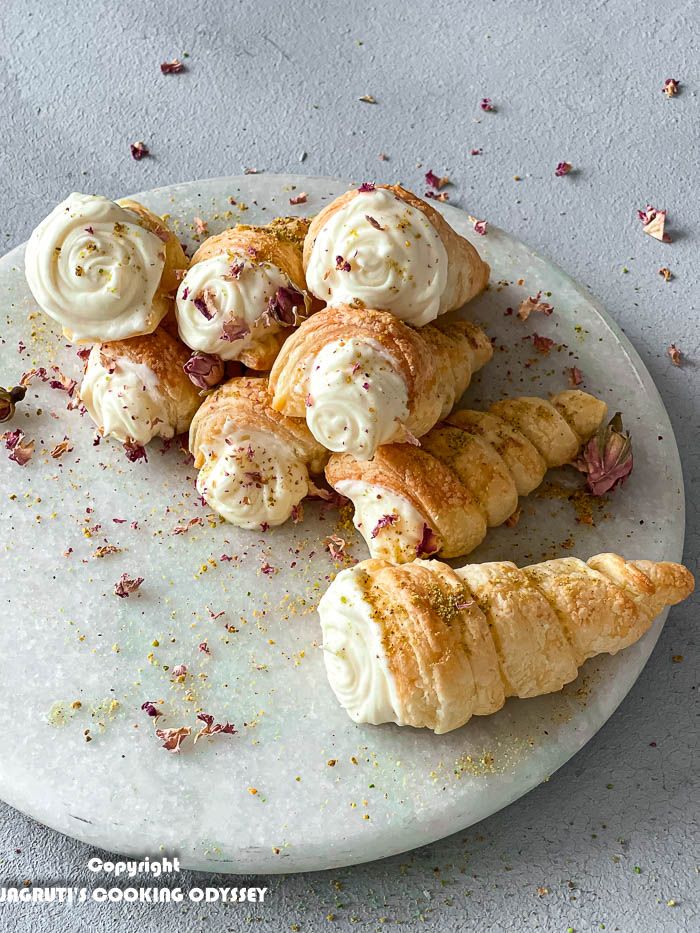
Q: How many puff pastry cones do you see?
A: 8